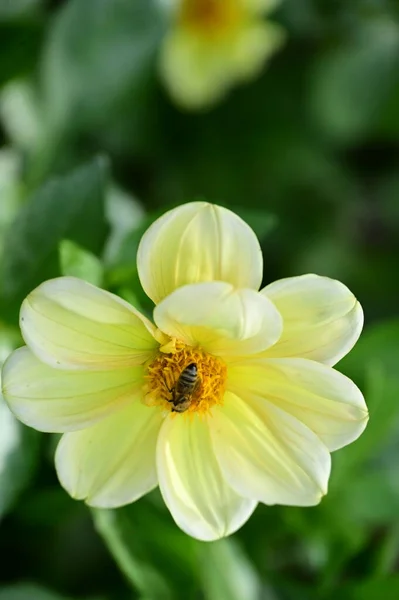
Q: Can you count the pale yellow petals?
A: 9